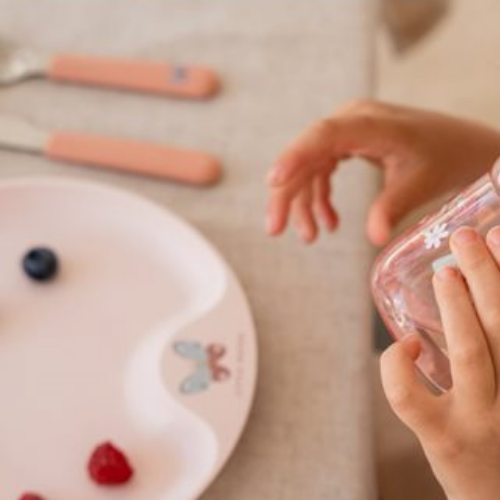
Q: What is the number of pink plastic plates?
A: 1